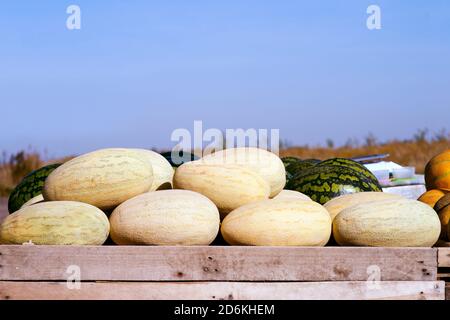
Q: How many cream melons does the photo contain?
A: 11